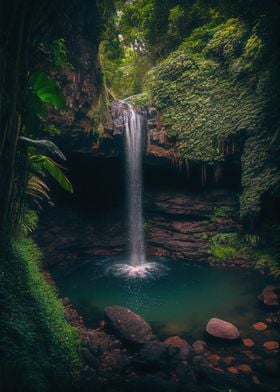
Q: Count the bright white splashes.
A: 1